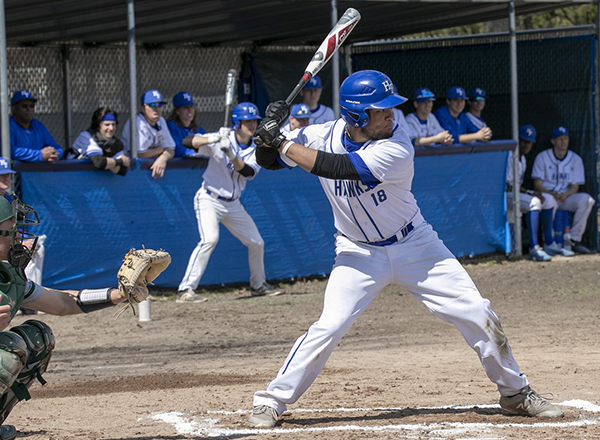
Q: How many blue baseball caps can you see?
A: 11